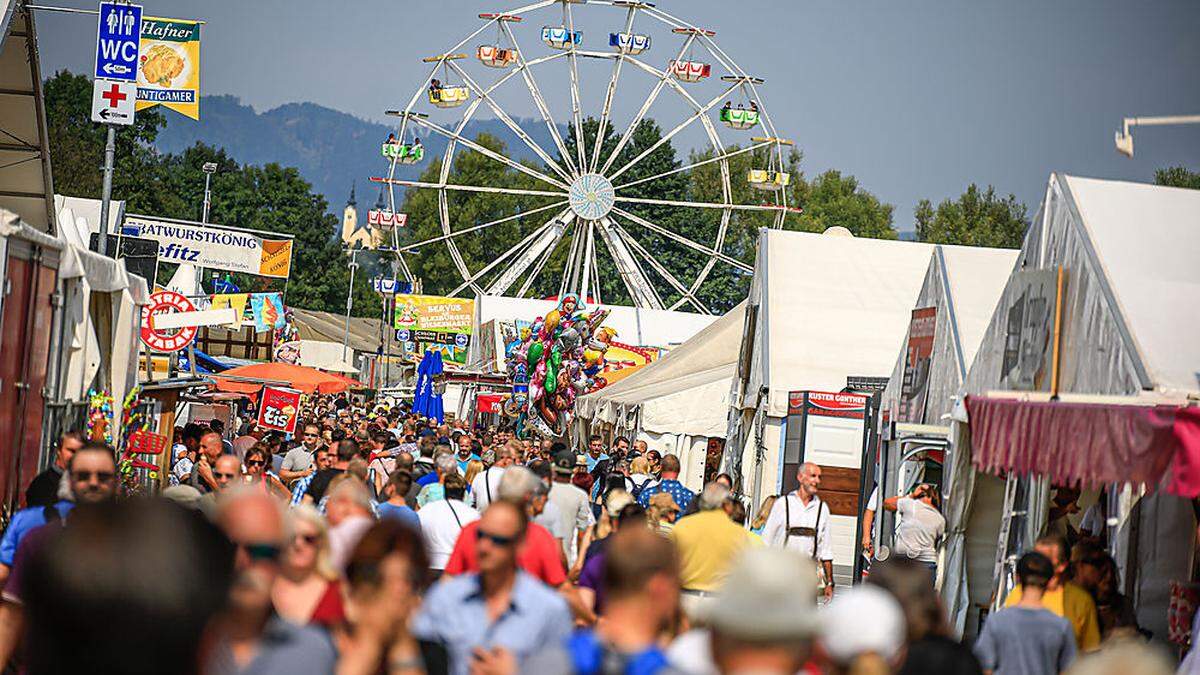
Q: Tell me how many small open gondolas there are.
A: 10